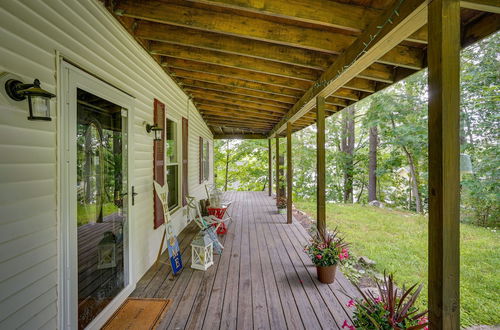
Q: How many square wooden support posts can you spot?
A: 5